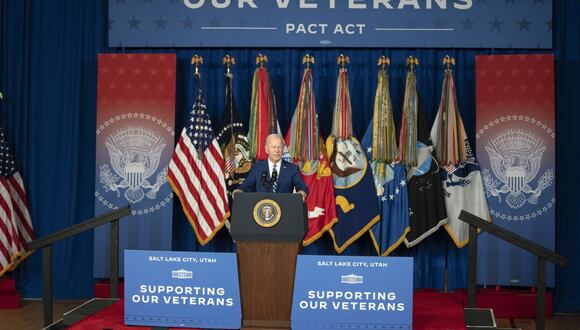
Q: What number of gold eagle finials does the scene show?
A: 8